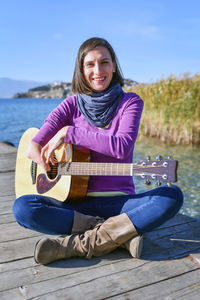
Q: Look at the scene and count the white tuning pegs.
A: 6